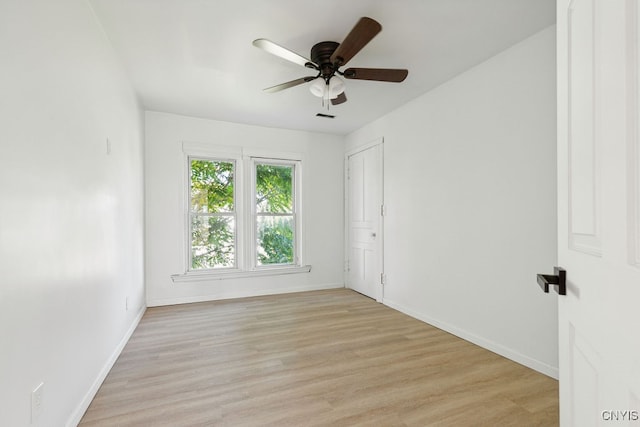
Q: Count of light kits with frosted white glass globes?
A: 1